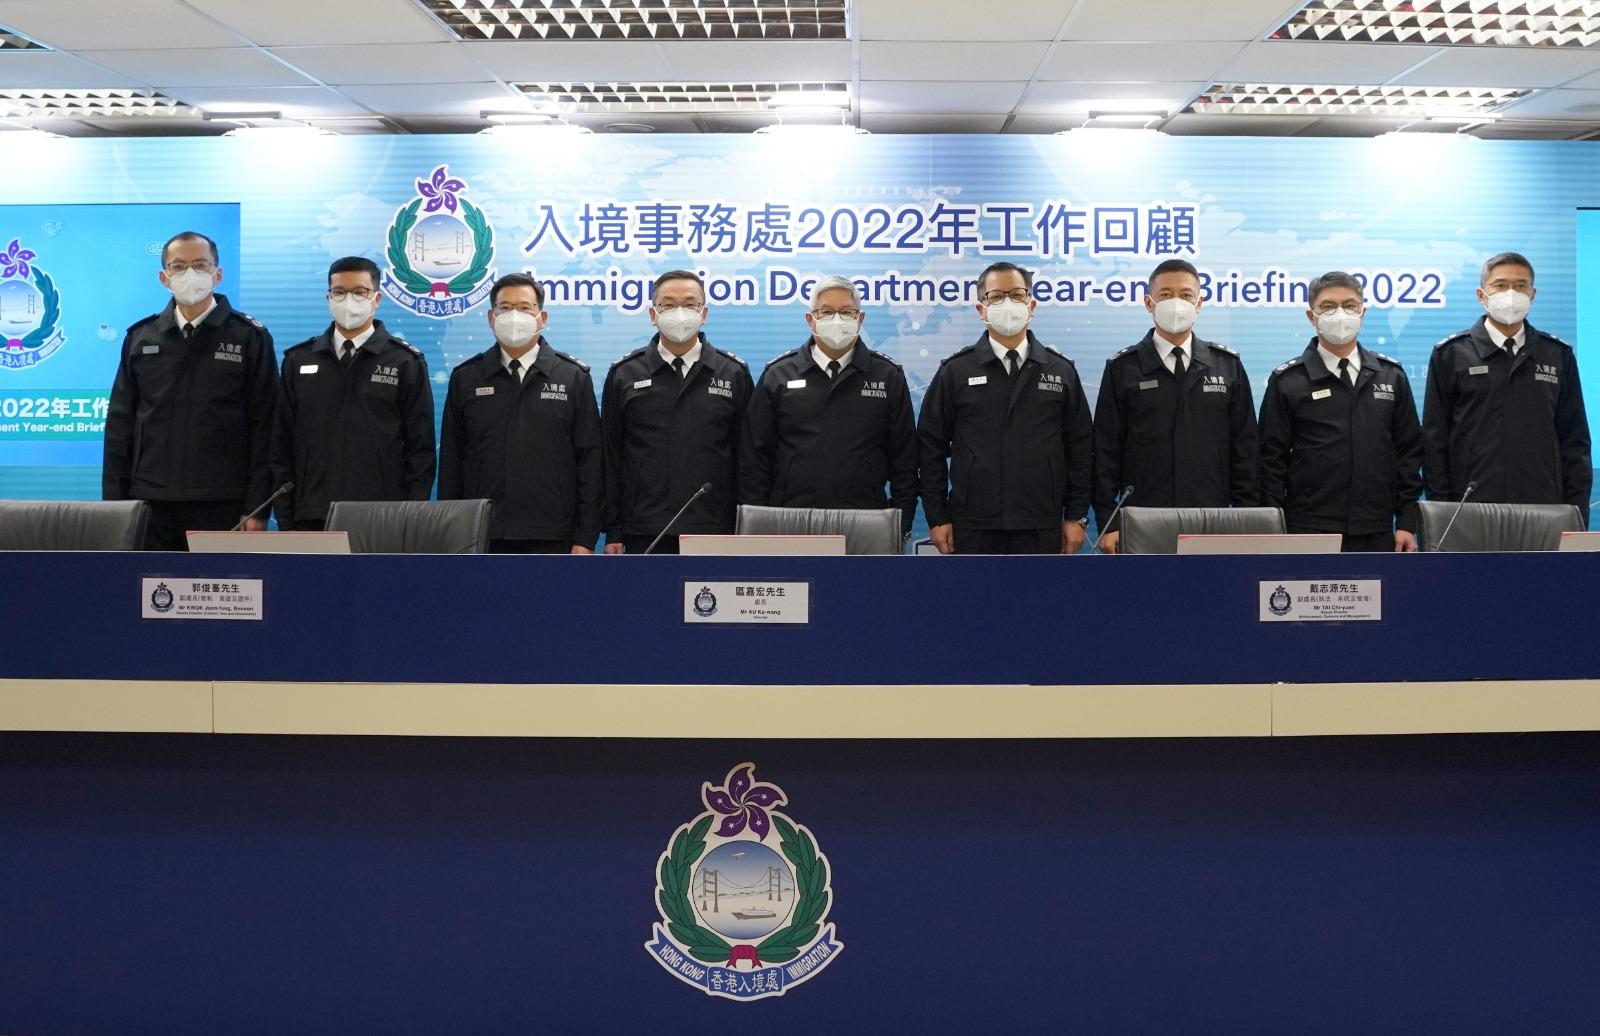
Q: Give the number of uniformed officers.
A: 9